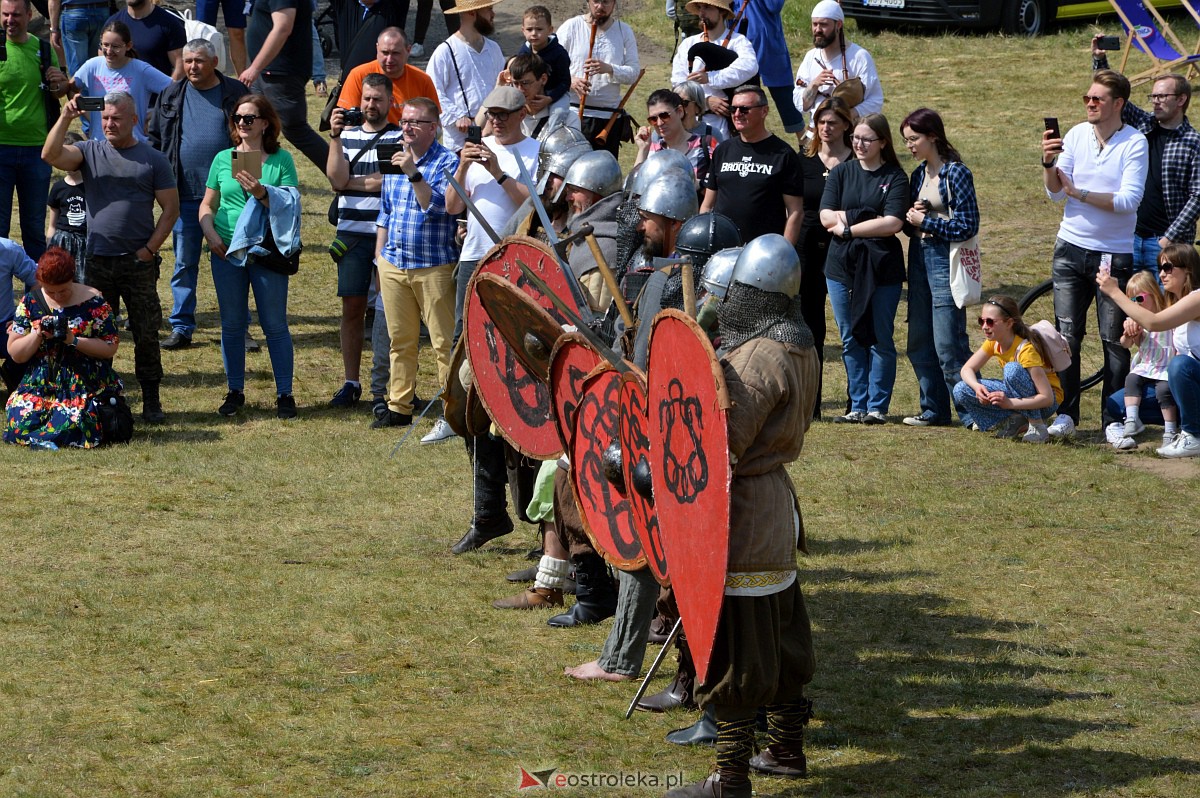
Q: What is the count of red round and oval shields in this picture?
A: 5